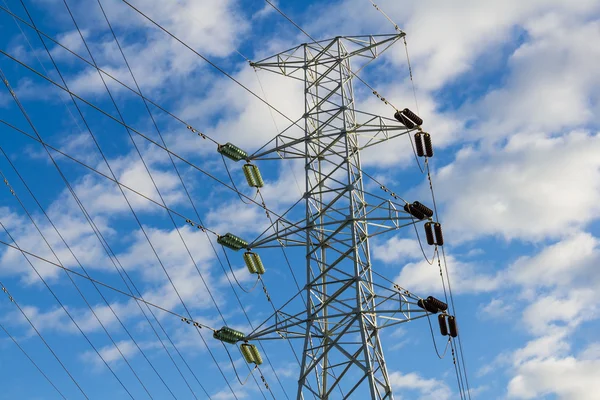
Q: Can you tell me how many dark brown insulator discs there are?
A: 12